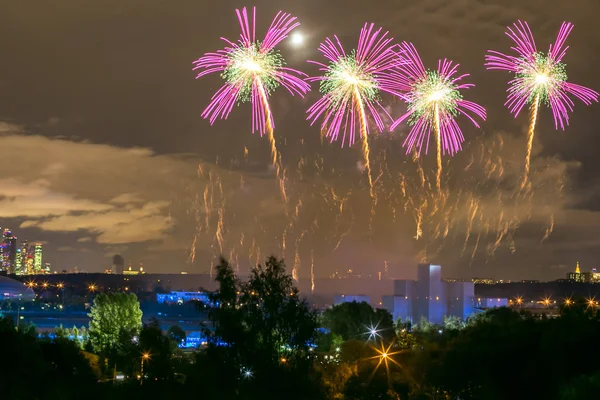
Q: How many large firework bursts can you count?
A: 4